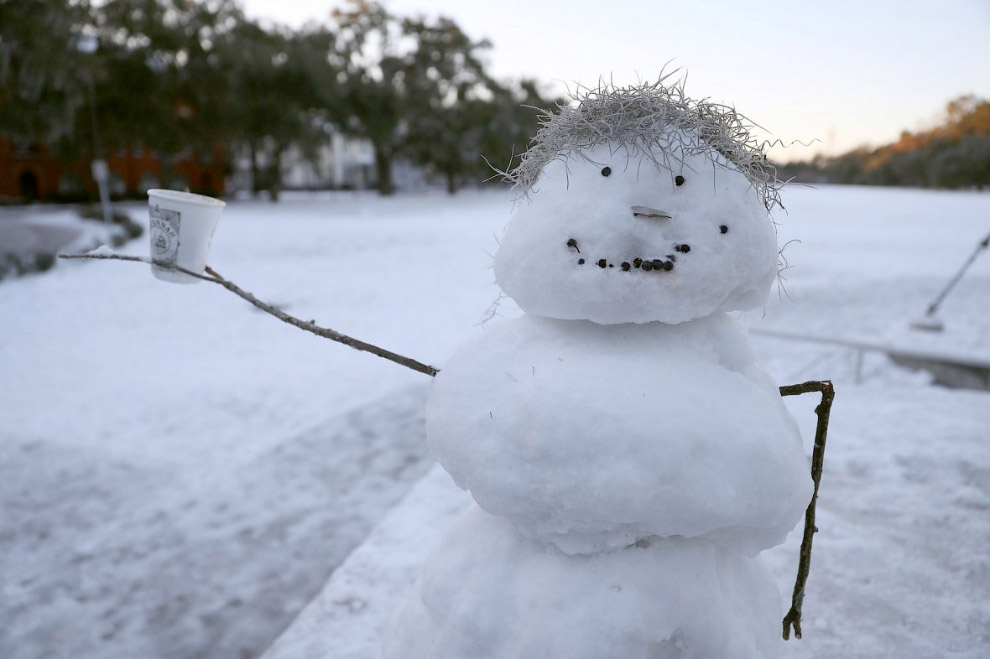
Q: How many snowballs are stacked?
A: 3